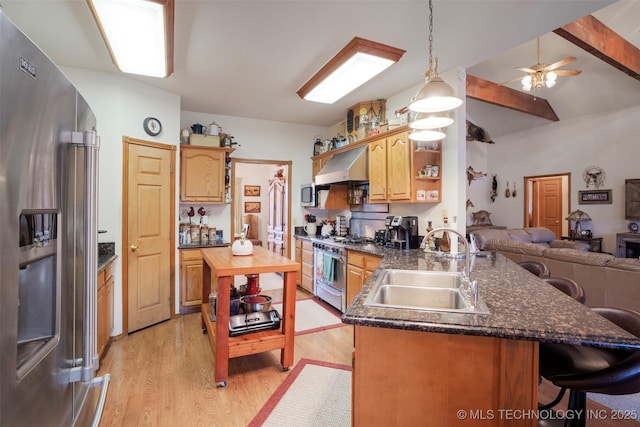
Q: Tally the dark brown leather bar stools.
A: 3